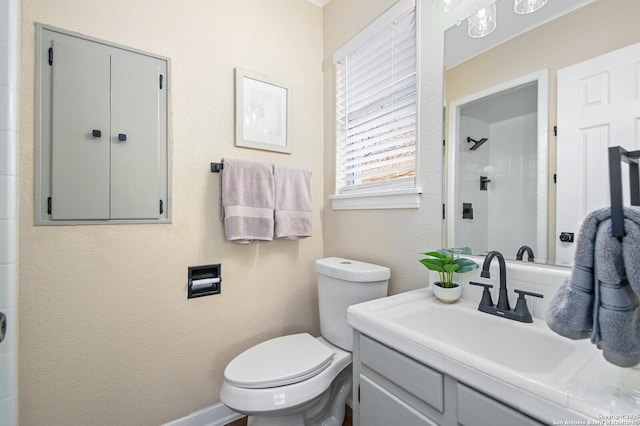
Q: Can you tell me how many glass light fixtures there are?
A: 3